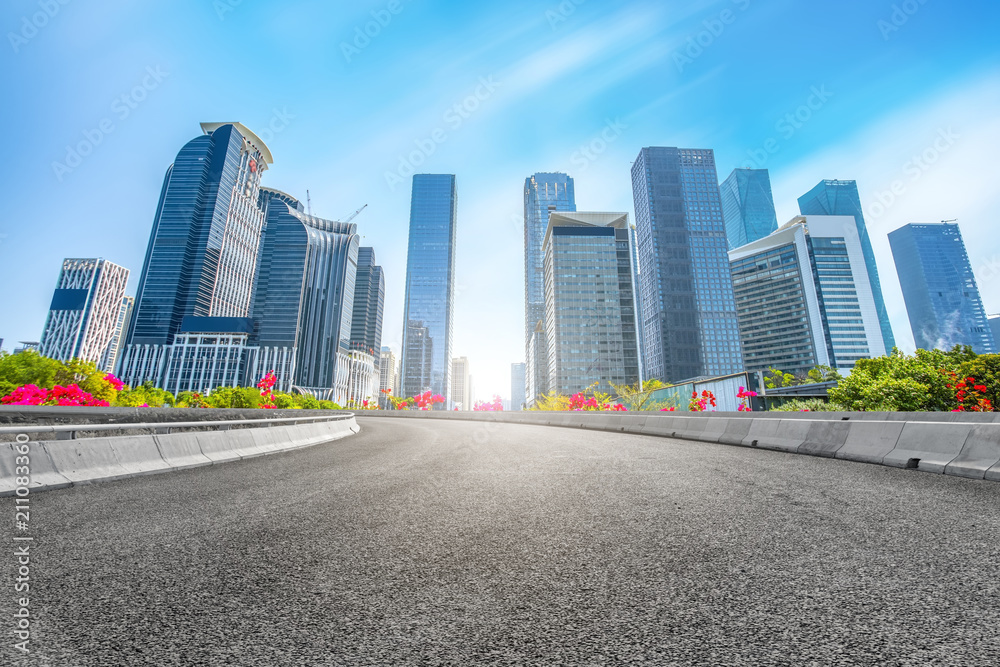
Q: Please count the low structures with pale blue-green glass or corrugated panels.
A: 1